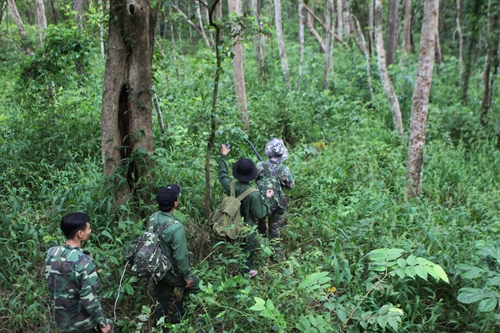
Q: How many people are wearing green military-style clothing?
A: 4